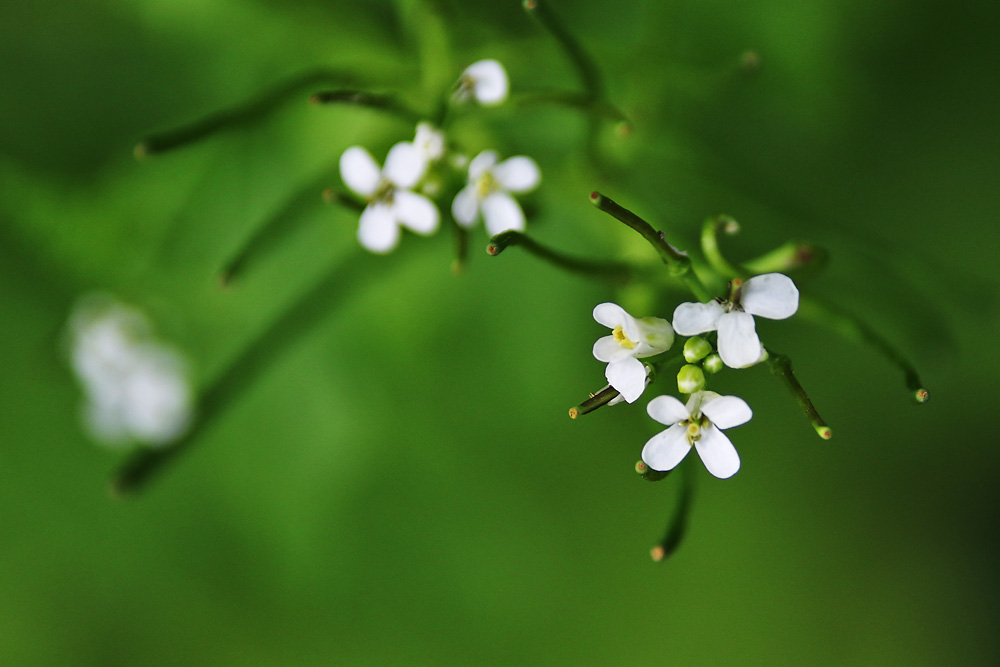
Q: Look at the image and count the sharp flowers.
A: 3